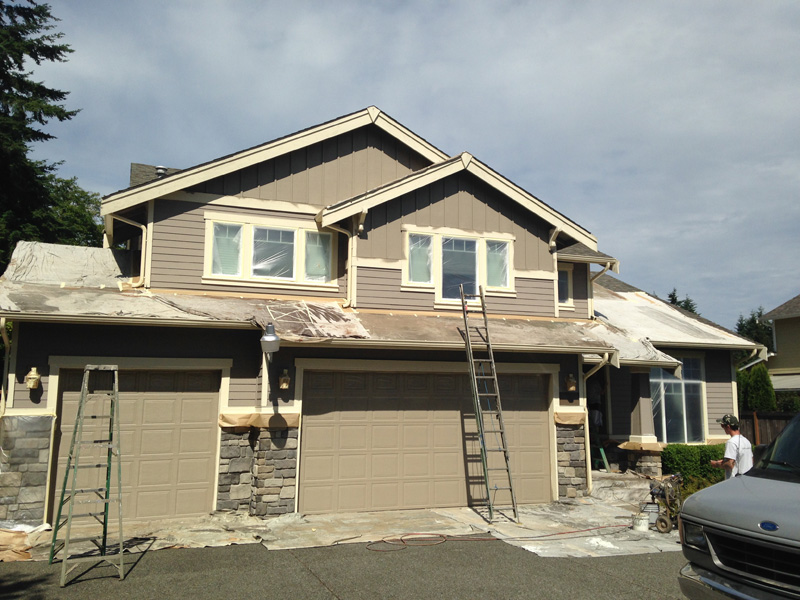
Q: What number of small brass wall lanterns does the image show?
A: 3